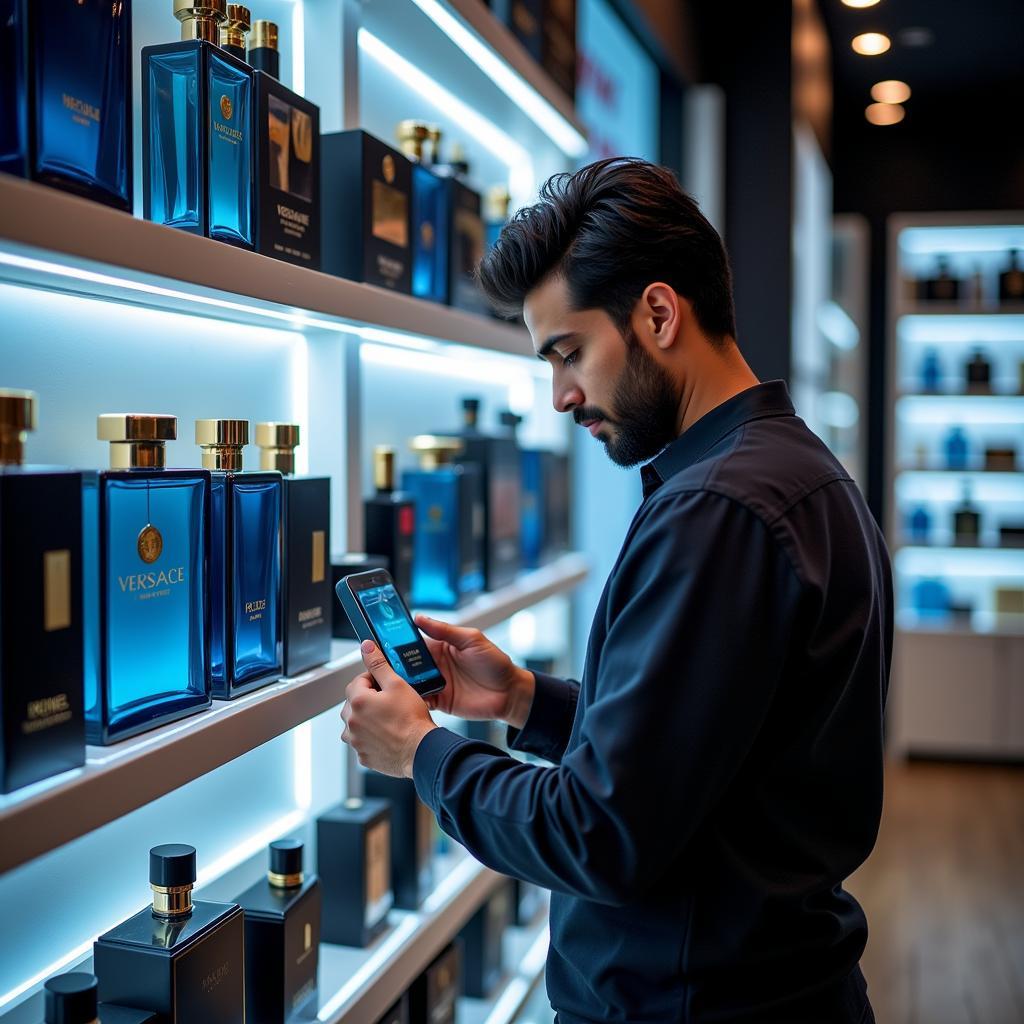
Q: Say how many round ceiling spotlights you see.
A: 4